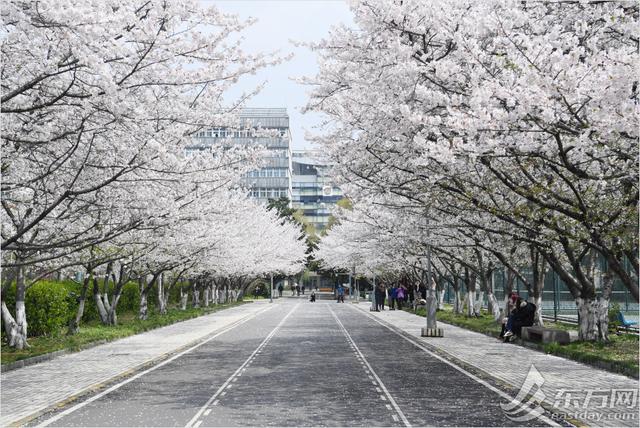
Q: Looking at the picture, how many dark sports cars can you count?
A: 0